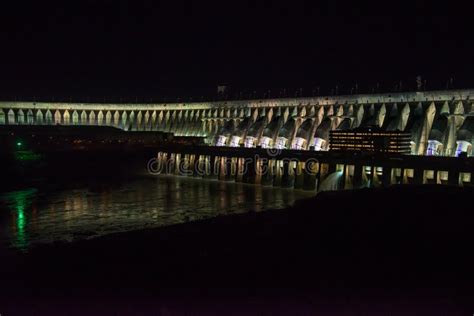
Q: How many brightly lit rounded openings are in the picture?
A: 9